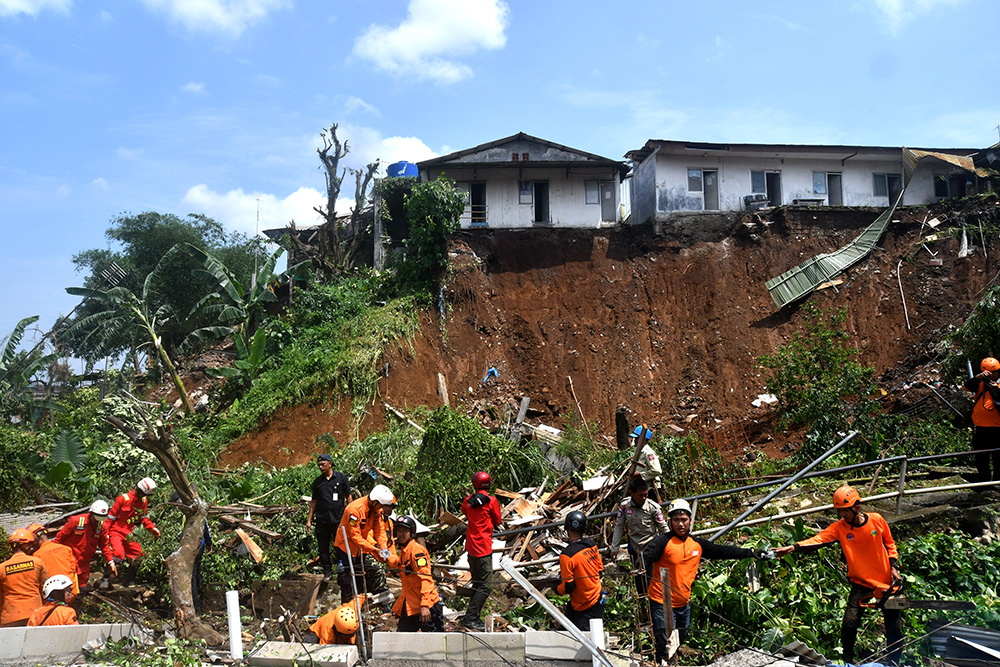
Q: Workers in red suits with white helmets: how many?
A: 2